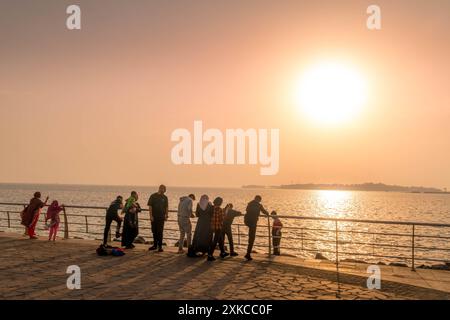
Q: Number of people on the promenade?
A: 11